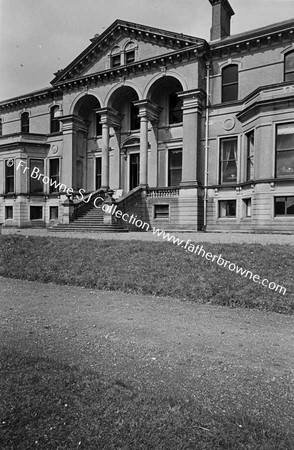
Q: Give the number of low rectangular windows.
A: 7